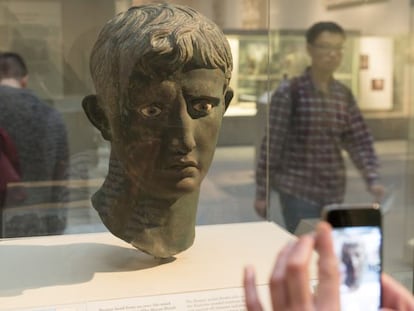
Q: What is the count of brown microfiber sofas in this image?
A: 0